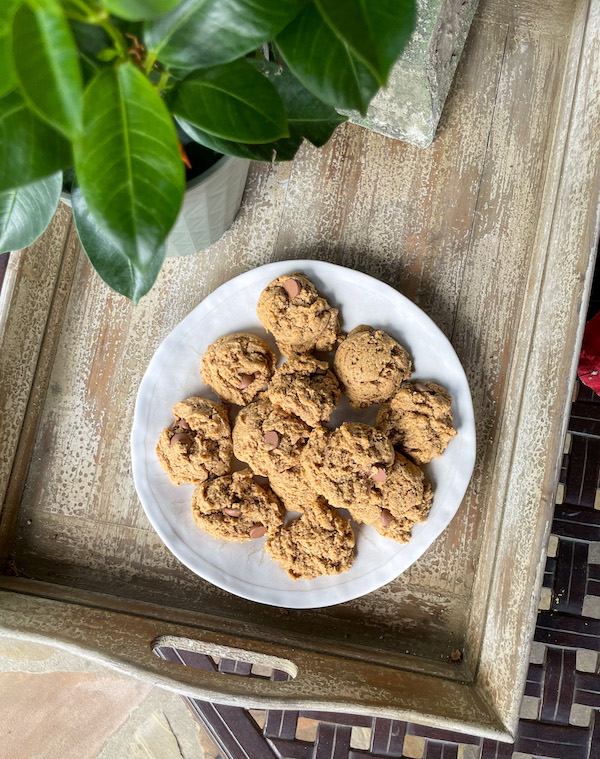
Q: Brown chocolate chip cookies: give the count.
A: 12